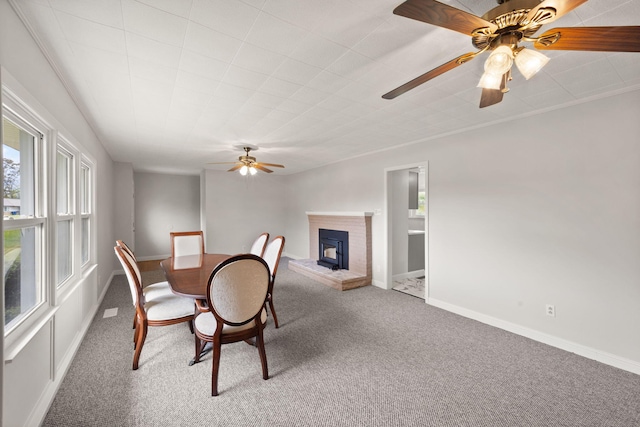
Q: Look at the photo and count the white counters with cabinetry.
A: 1